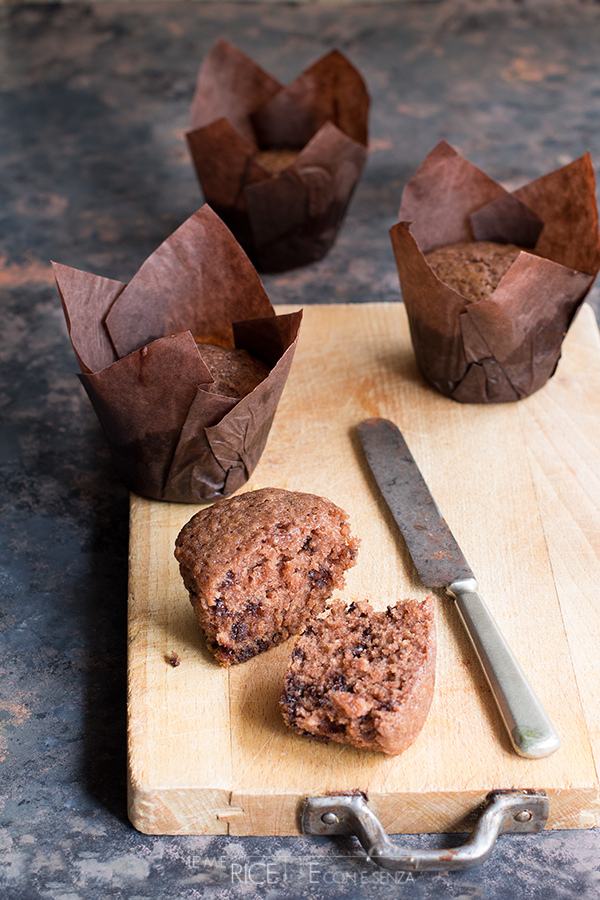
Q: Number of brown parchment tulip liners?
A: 3